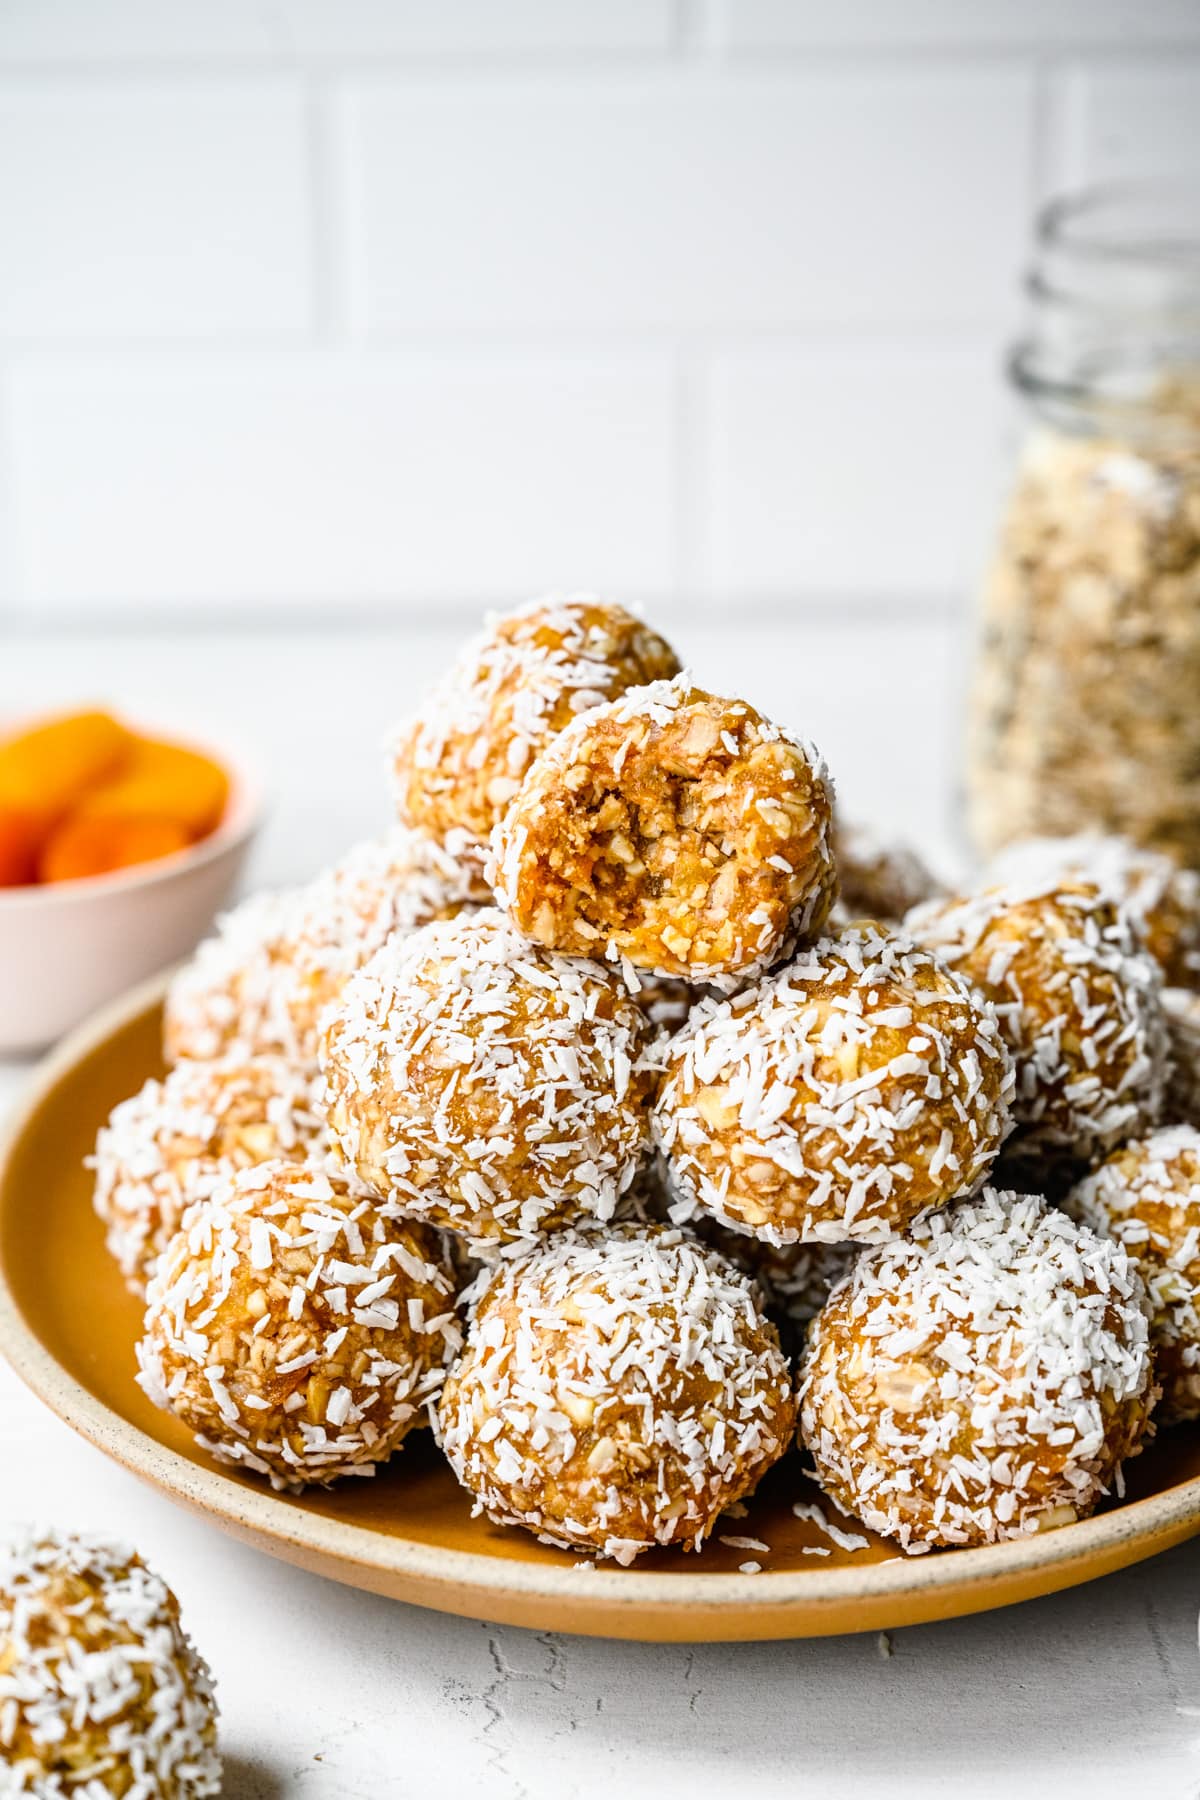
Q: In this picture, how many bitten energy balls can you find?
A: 1